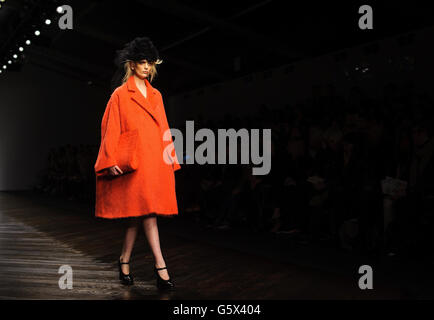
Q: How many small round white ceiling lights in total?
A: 9